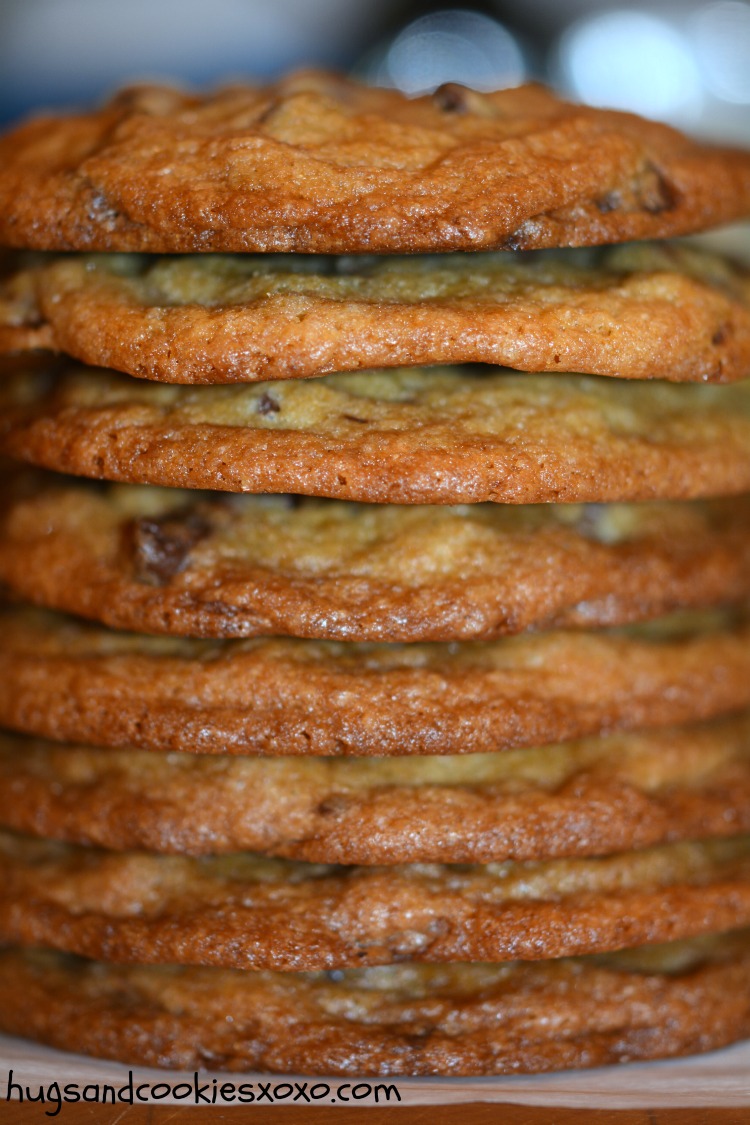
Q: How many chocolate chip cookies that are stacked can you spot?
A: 8